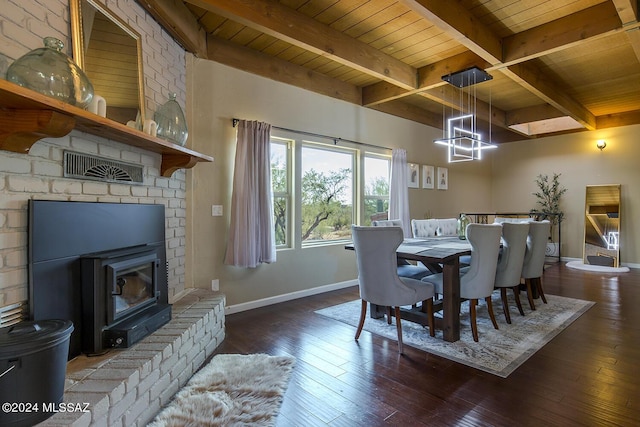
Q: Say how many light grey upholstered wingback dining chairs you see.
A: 8